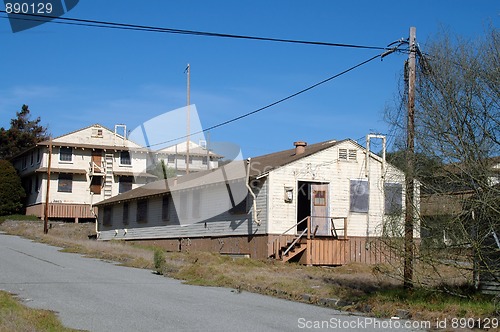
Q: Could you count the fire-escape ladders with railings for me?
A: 1